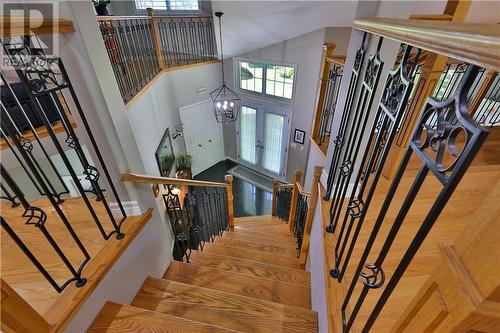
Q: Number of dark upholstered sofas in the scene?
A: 1